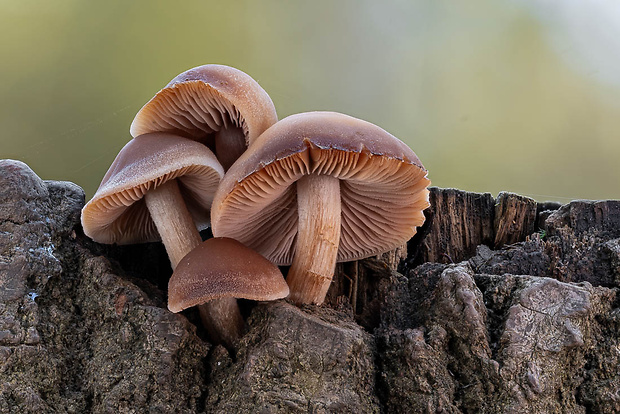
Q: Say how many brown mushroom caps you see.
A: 4